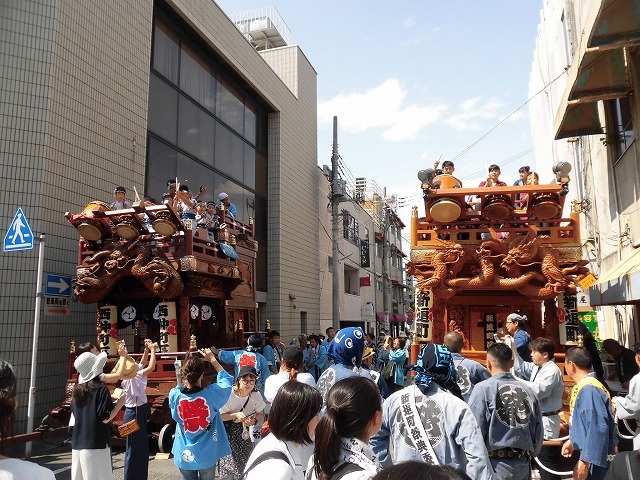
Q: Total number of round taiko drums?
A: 6